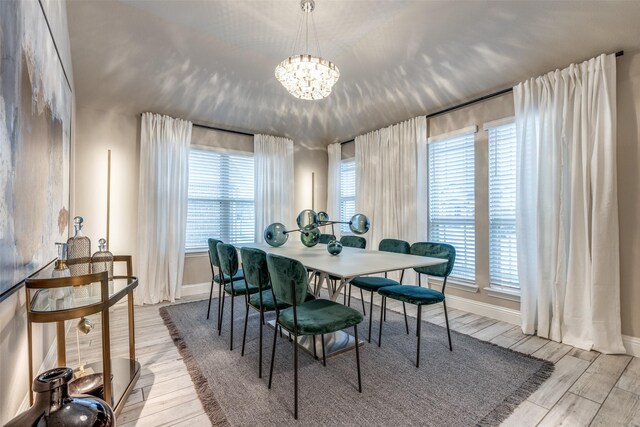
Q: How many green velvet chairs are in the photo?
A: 8